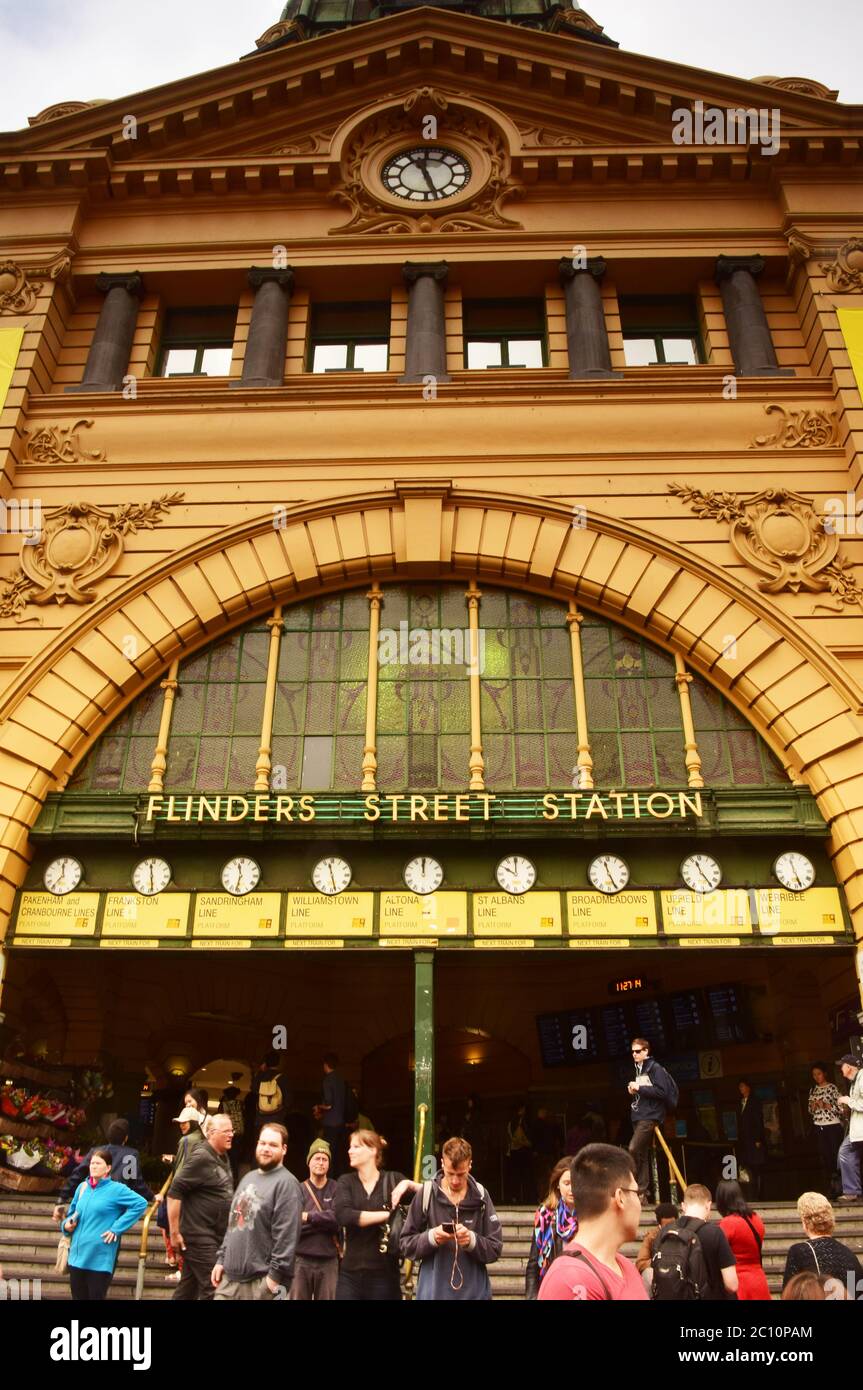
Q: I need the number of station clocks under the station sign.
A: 9